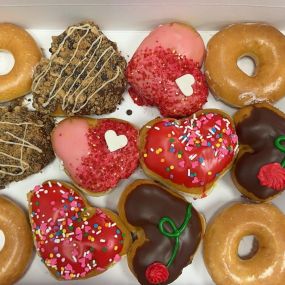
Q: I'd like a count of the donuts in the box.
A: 12